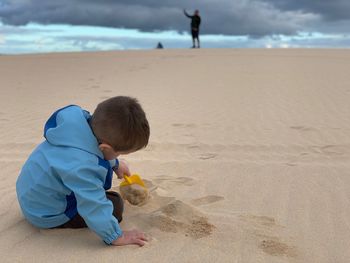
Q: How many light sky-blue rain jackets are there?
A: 1